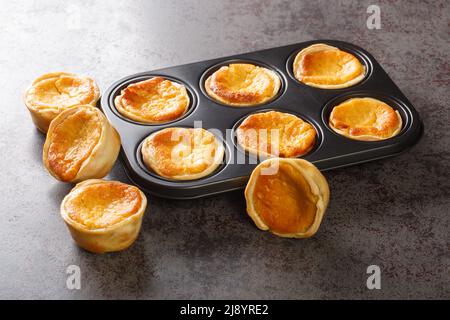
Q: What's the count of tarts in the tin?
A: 6